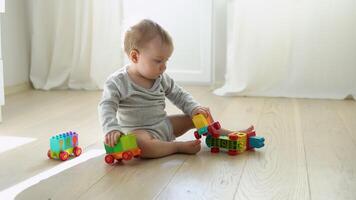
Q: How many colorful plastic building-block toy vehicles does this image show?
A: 4